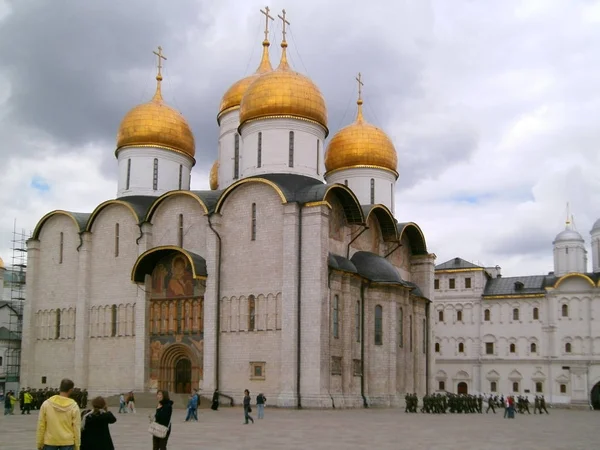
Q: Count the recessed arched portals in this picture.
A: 1